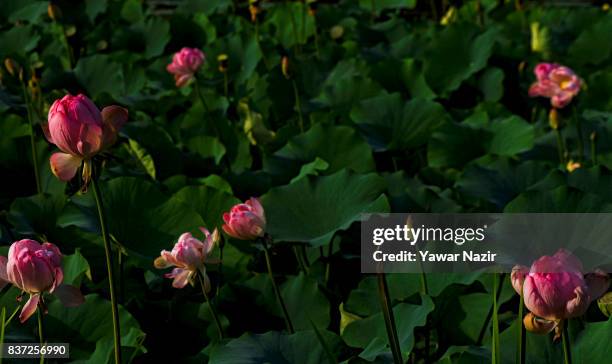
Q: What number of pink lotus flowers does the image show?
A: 7